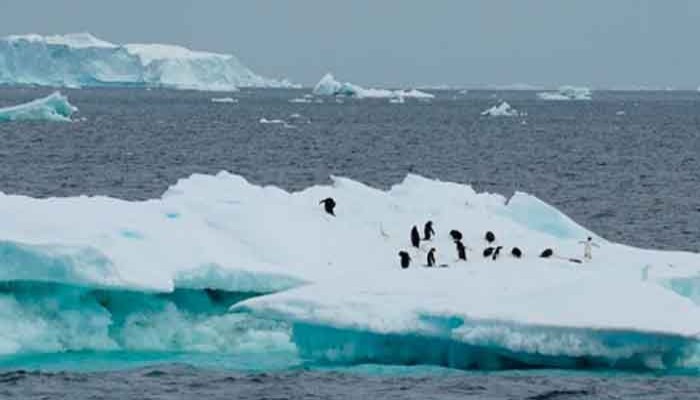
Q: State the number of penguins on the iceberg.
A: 13